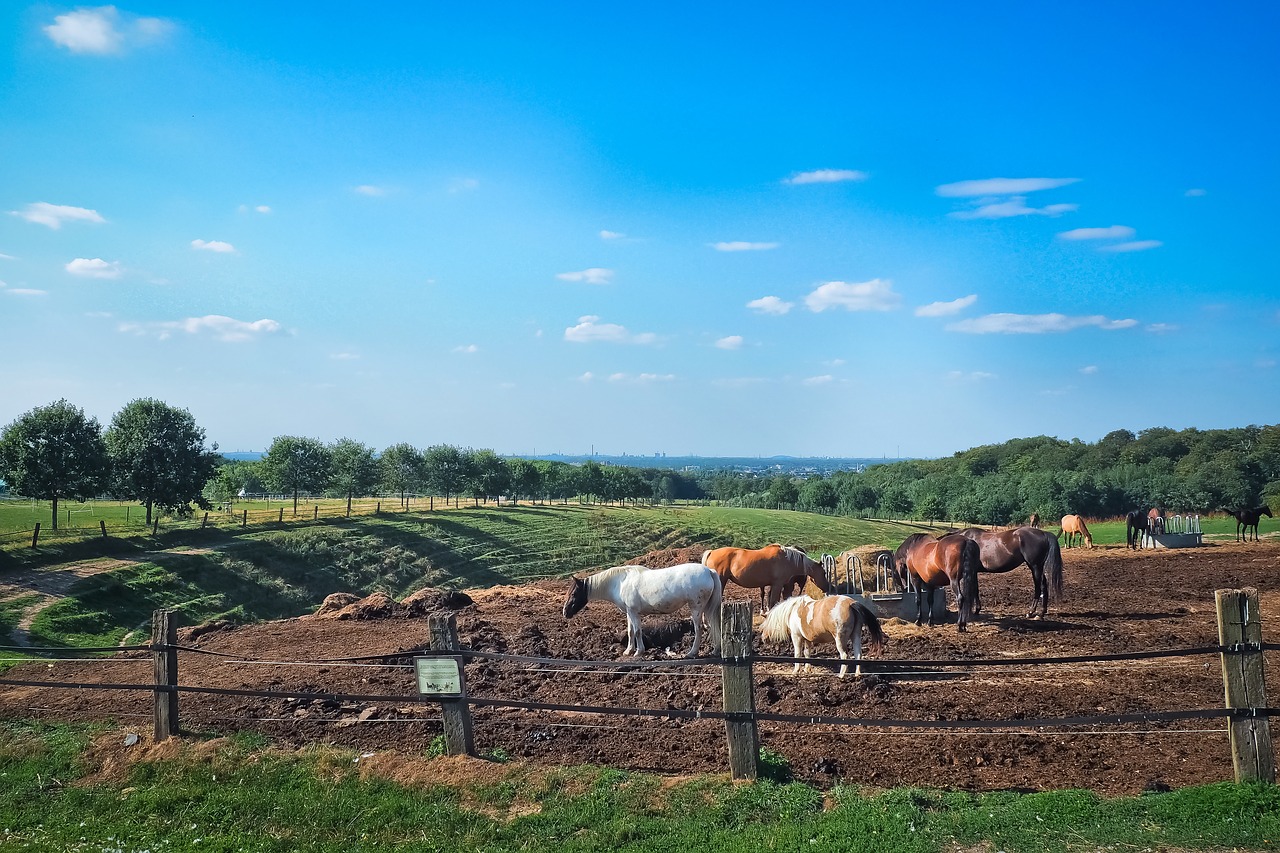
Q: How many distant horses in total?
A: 5